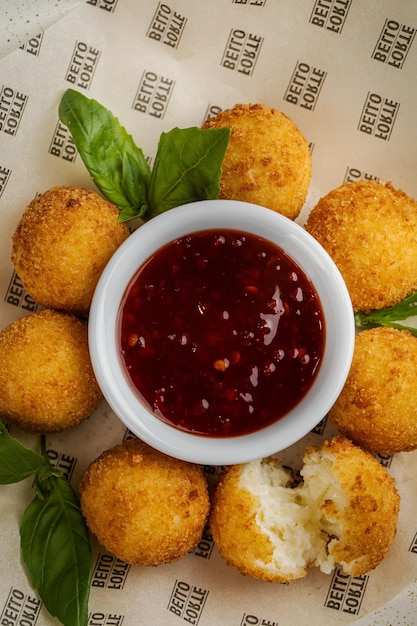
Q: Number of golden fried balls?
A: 7